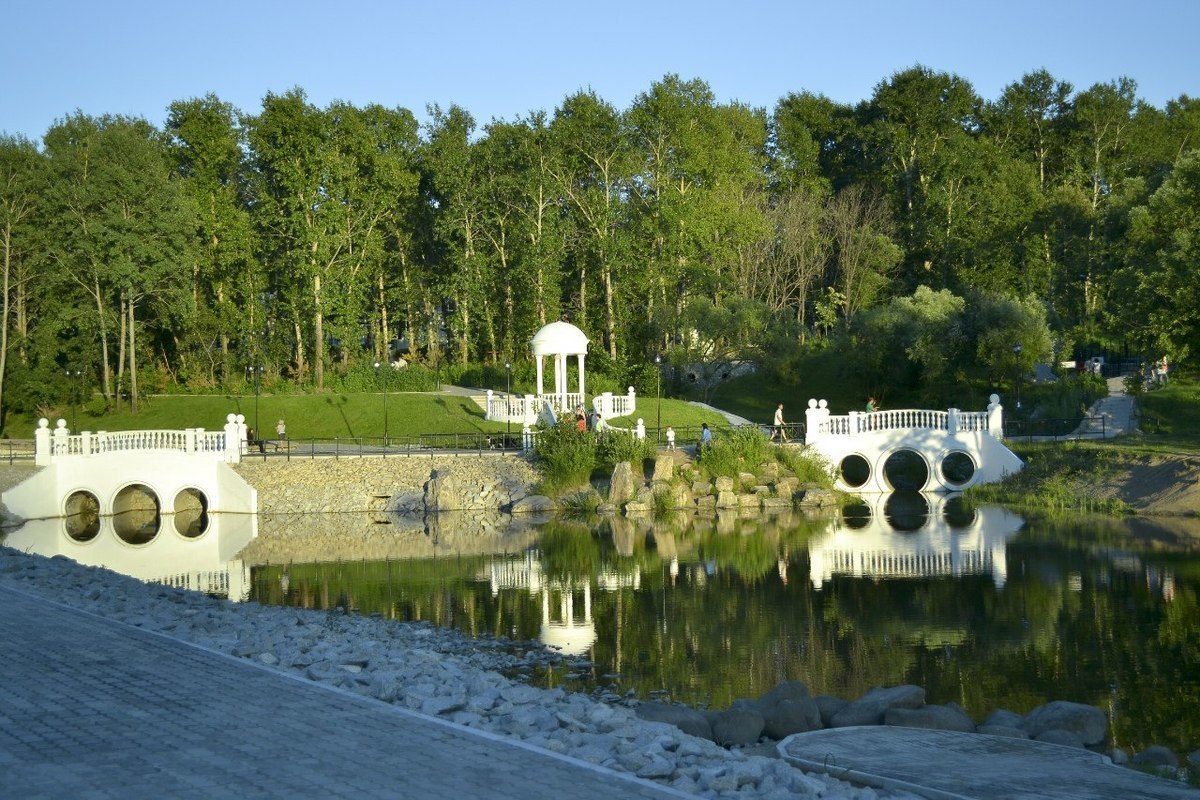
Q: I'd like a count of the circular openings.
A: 6